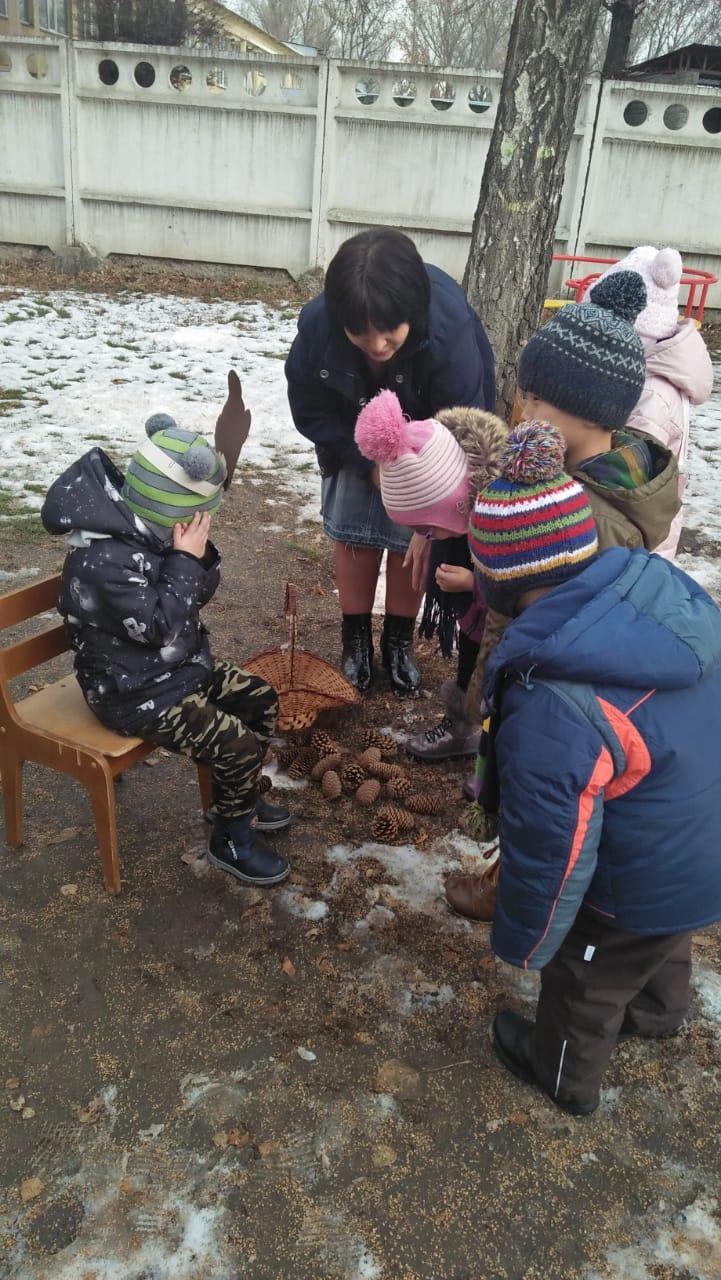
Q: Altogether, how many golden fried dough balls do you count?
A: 0